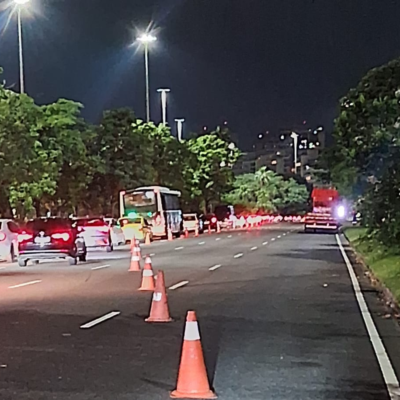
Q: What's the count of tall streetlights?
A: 5